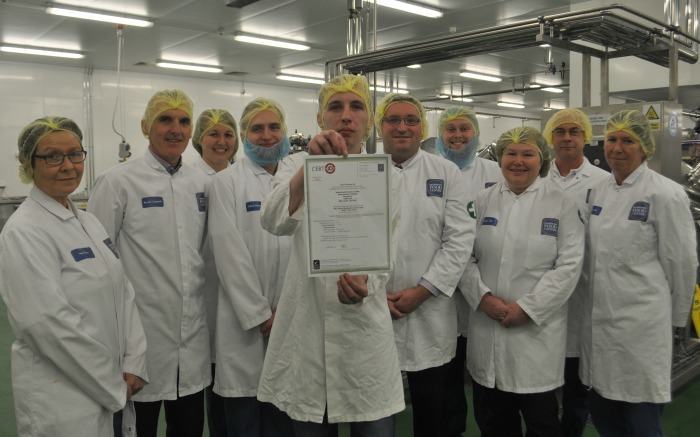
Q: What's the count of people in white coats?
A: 10